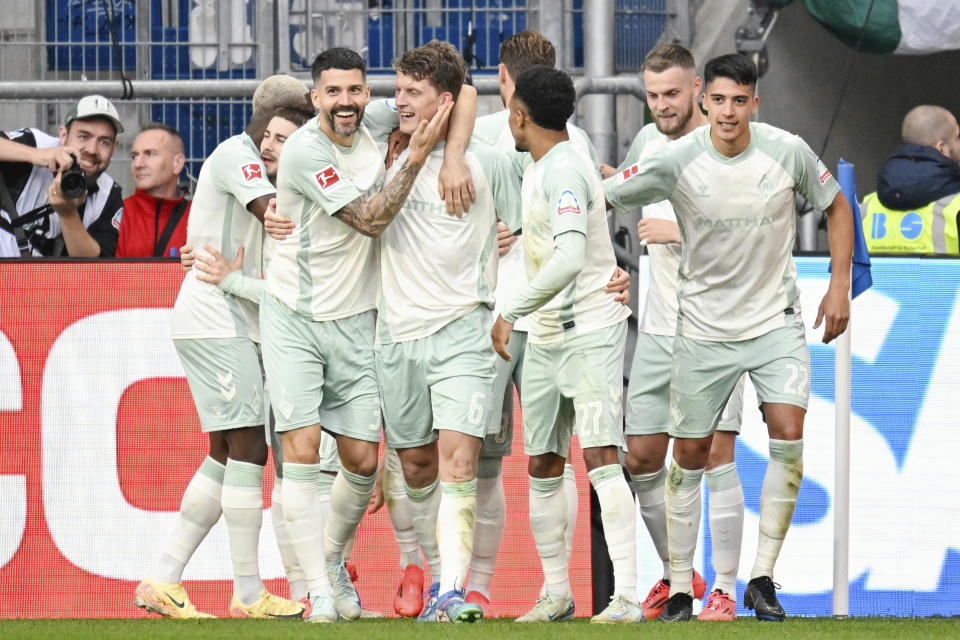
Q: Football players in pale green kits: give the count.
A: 8